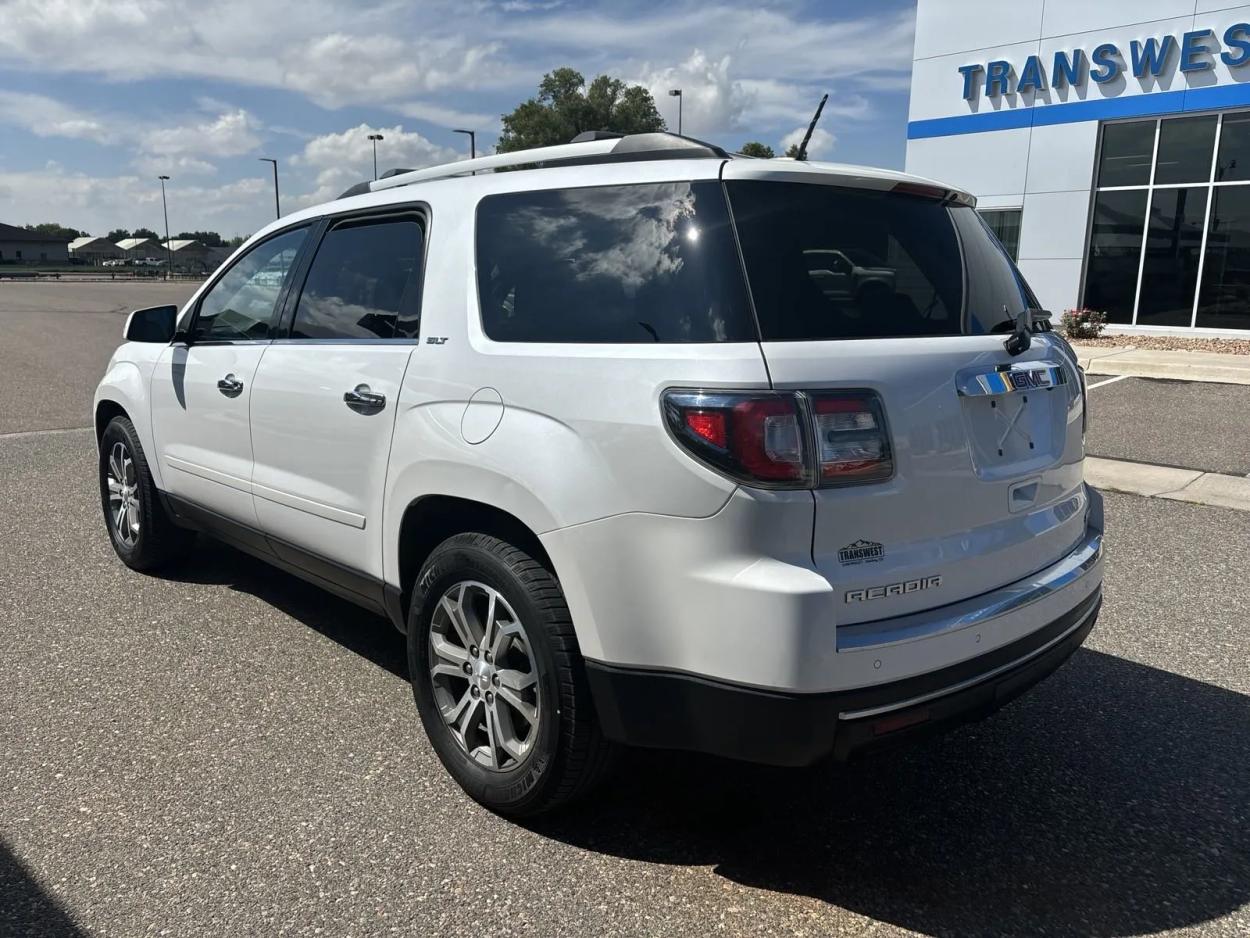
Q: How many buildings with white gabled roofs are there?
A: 3